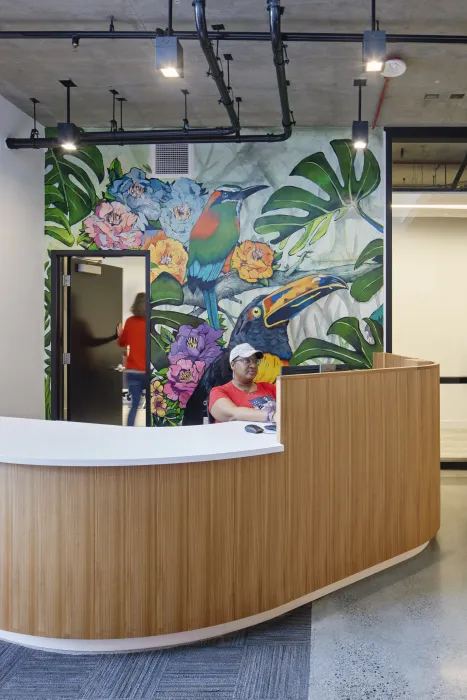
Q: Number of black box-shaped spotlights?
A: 4